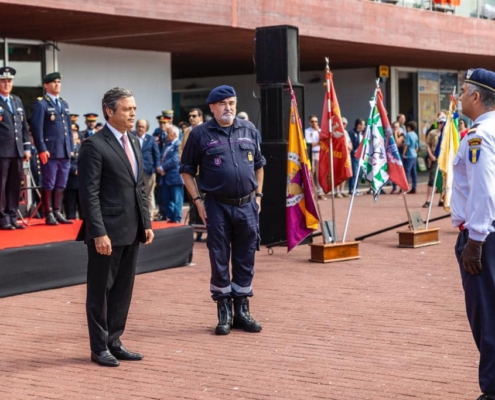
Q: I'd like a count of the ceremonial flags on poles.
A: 5